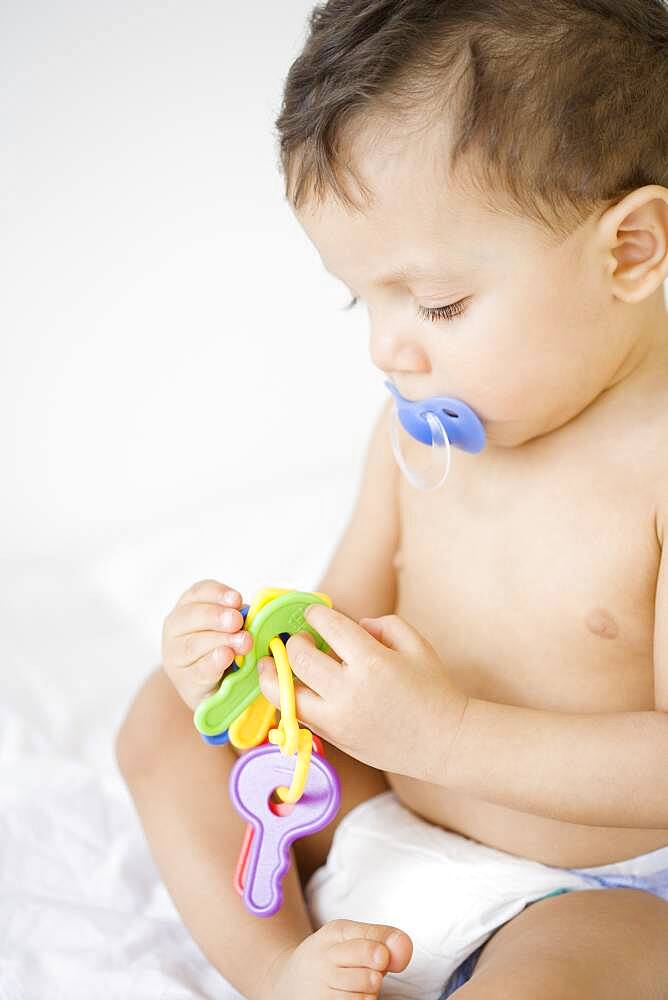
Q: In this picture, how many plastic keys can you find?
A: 5